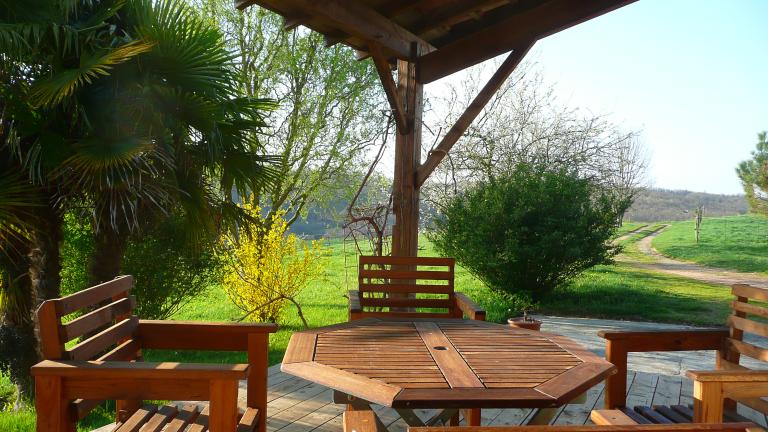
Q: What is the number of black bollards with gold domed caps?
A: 0